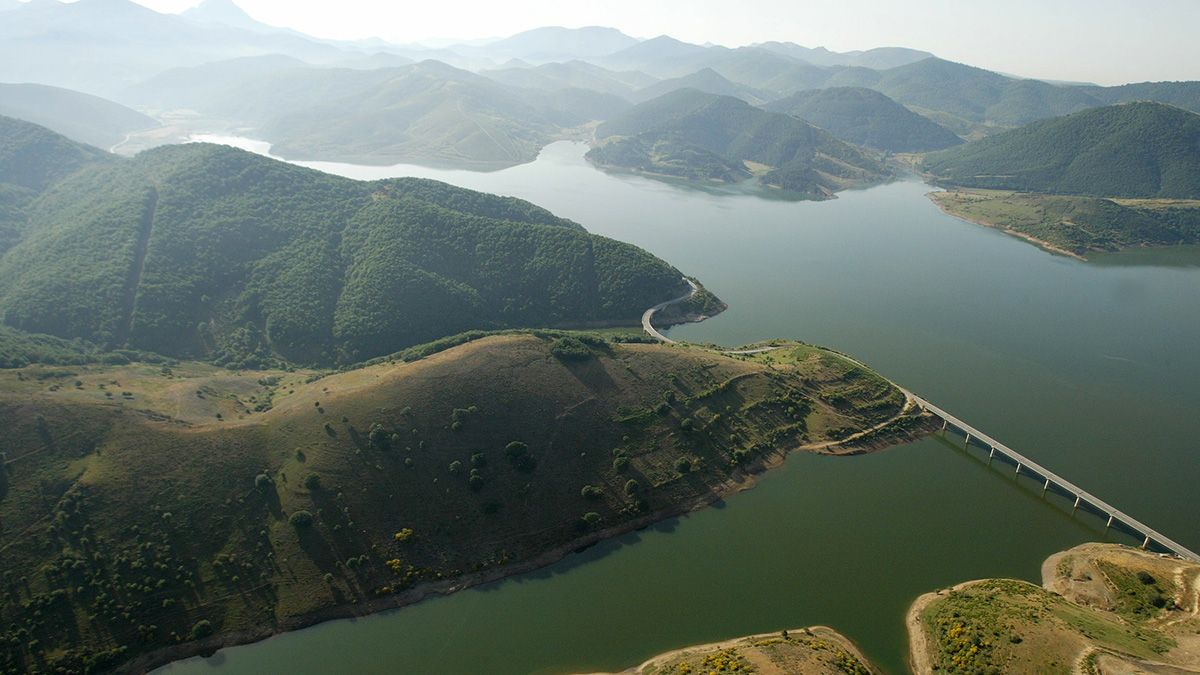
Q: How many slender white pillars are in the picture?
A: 8